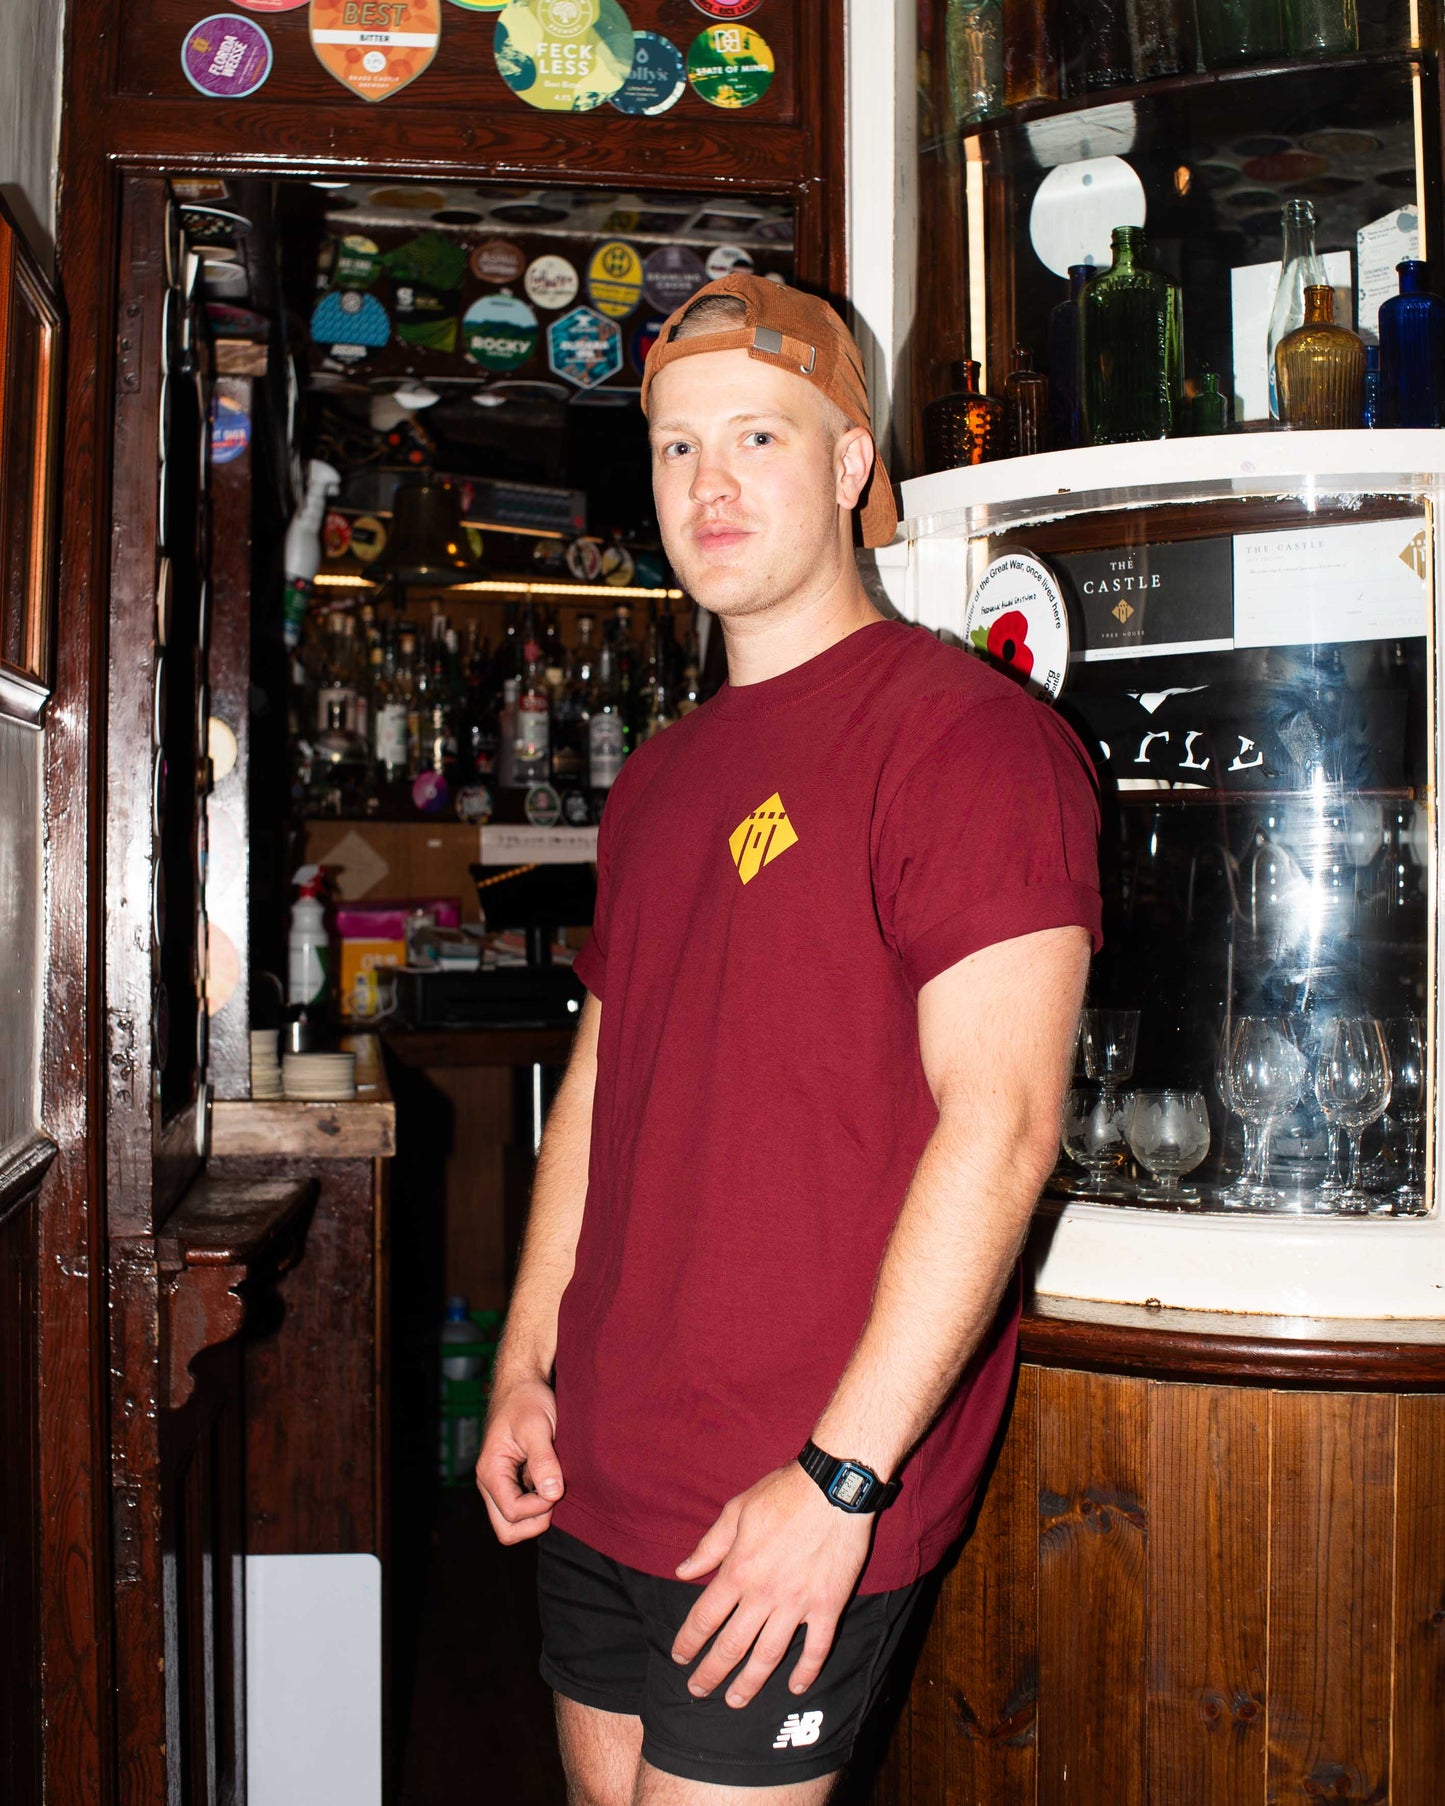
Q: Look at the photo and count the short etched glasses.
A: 2